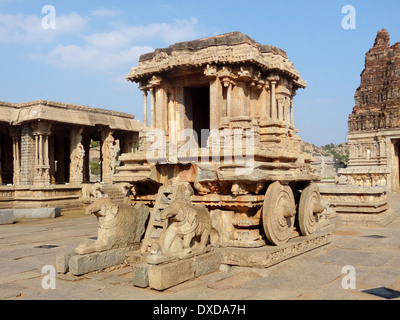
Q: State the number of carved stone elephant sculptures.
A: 2